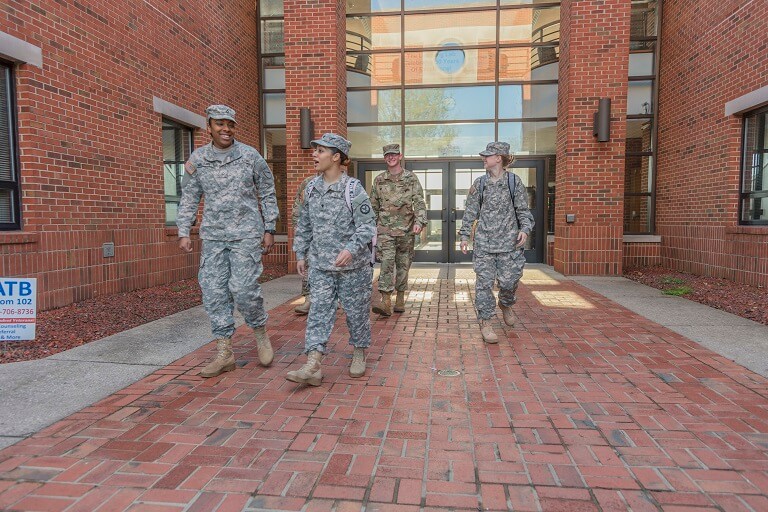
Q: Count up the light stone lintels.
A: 3